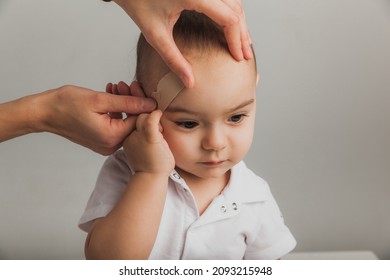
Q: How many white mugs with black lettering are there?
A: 0